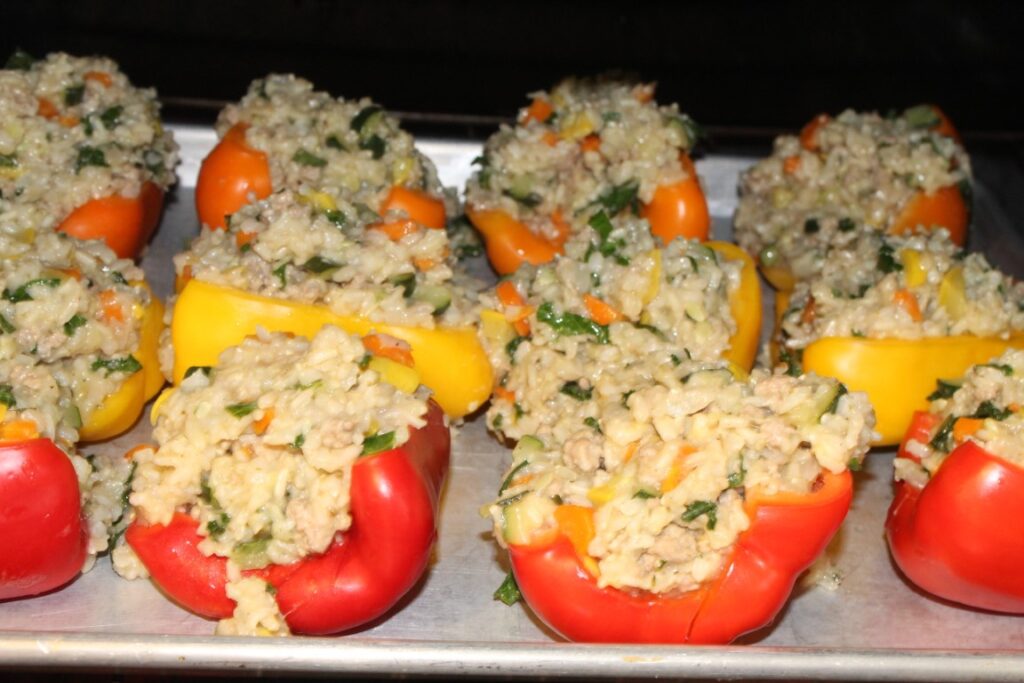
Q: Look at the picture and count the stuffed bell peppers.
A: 12